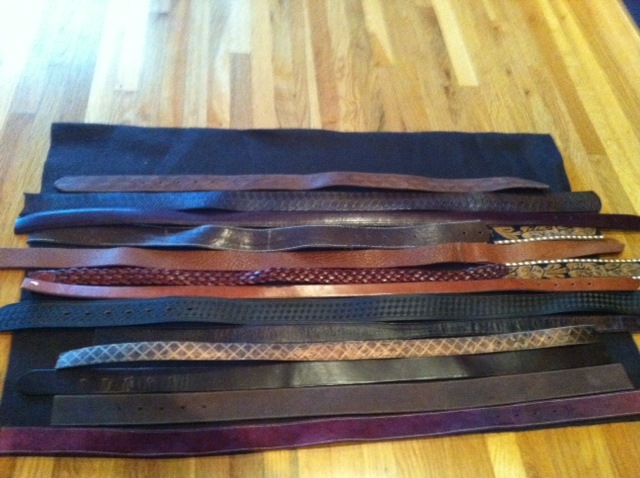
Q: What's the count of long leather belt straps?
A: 13